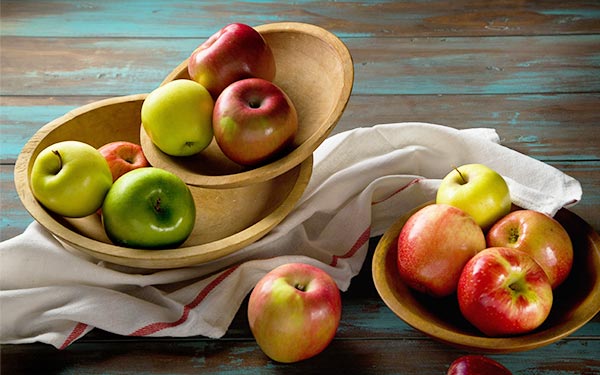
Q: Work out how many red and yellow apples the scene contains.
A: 11